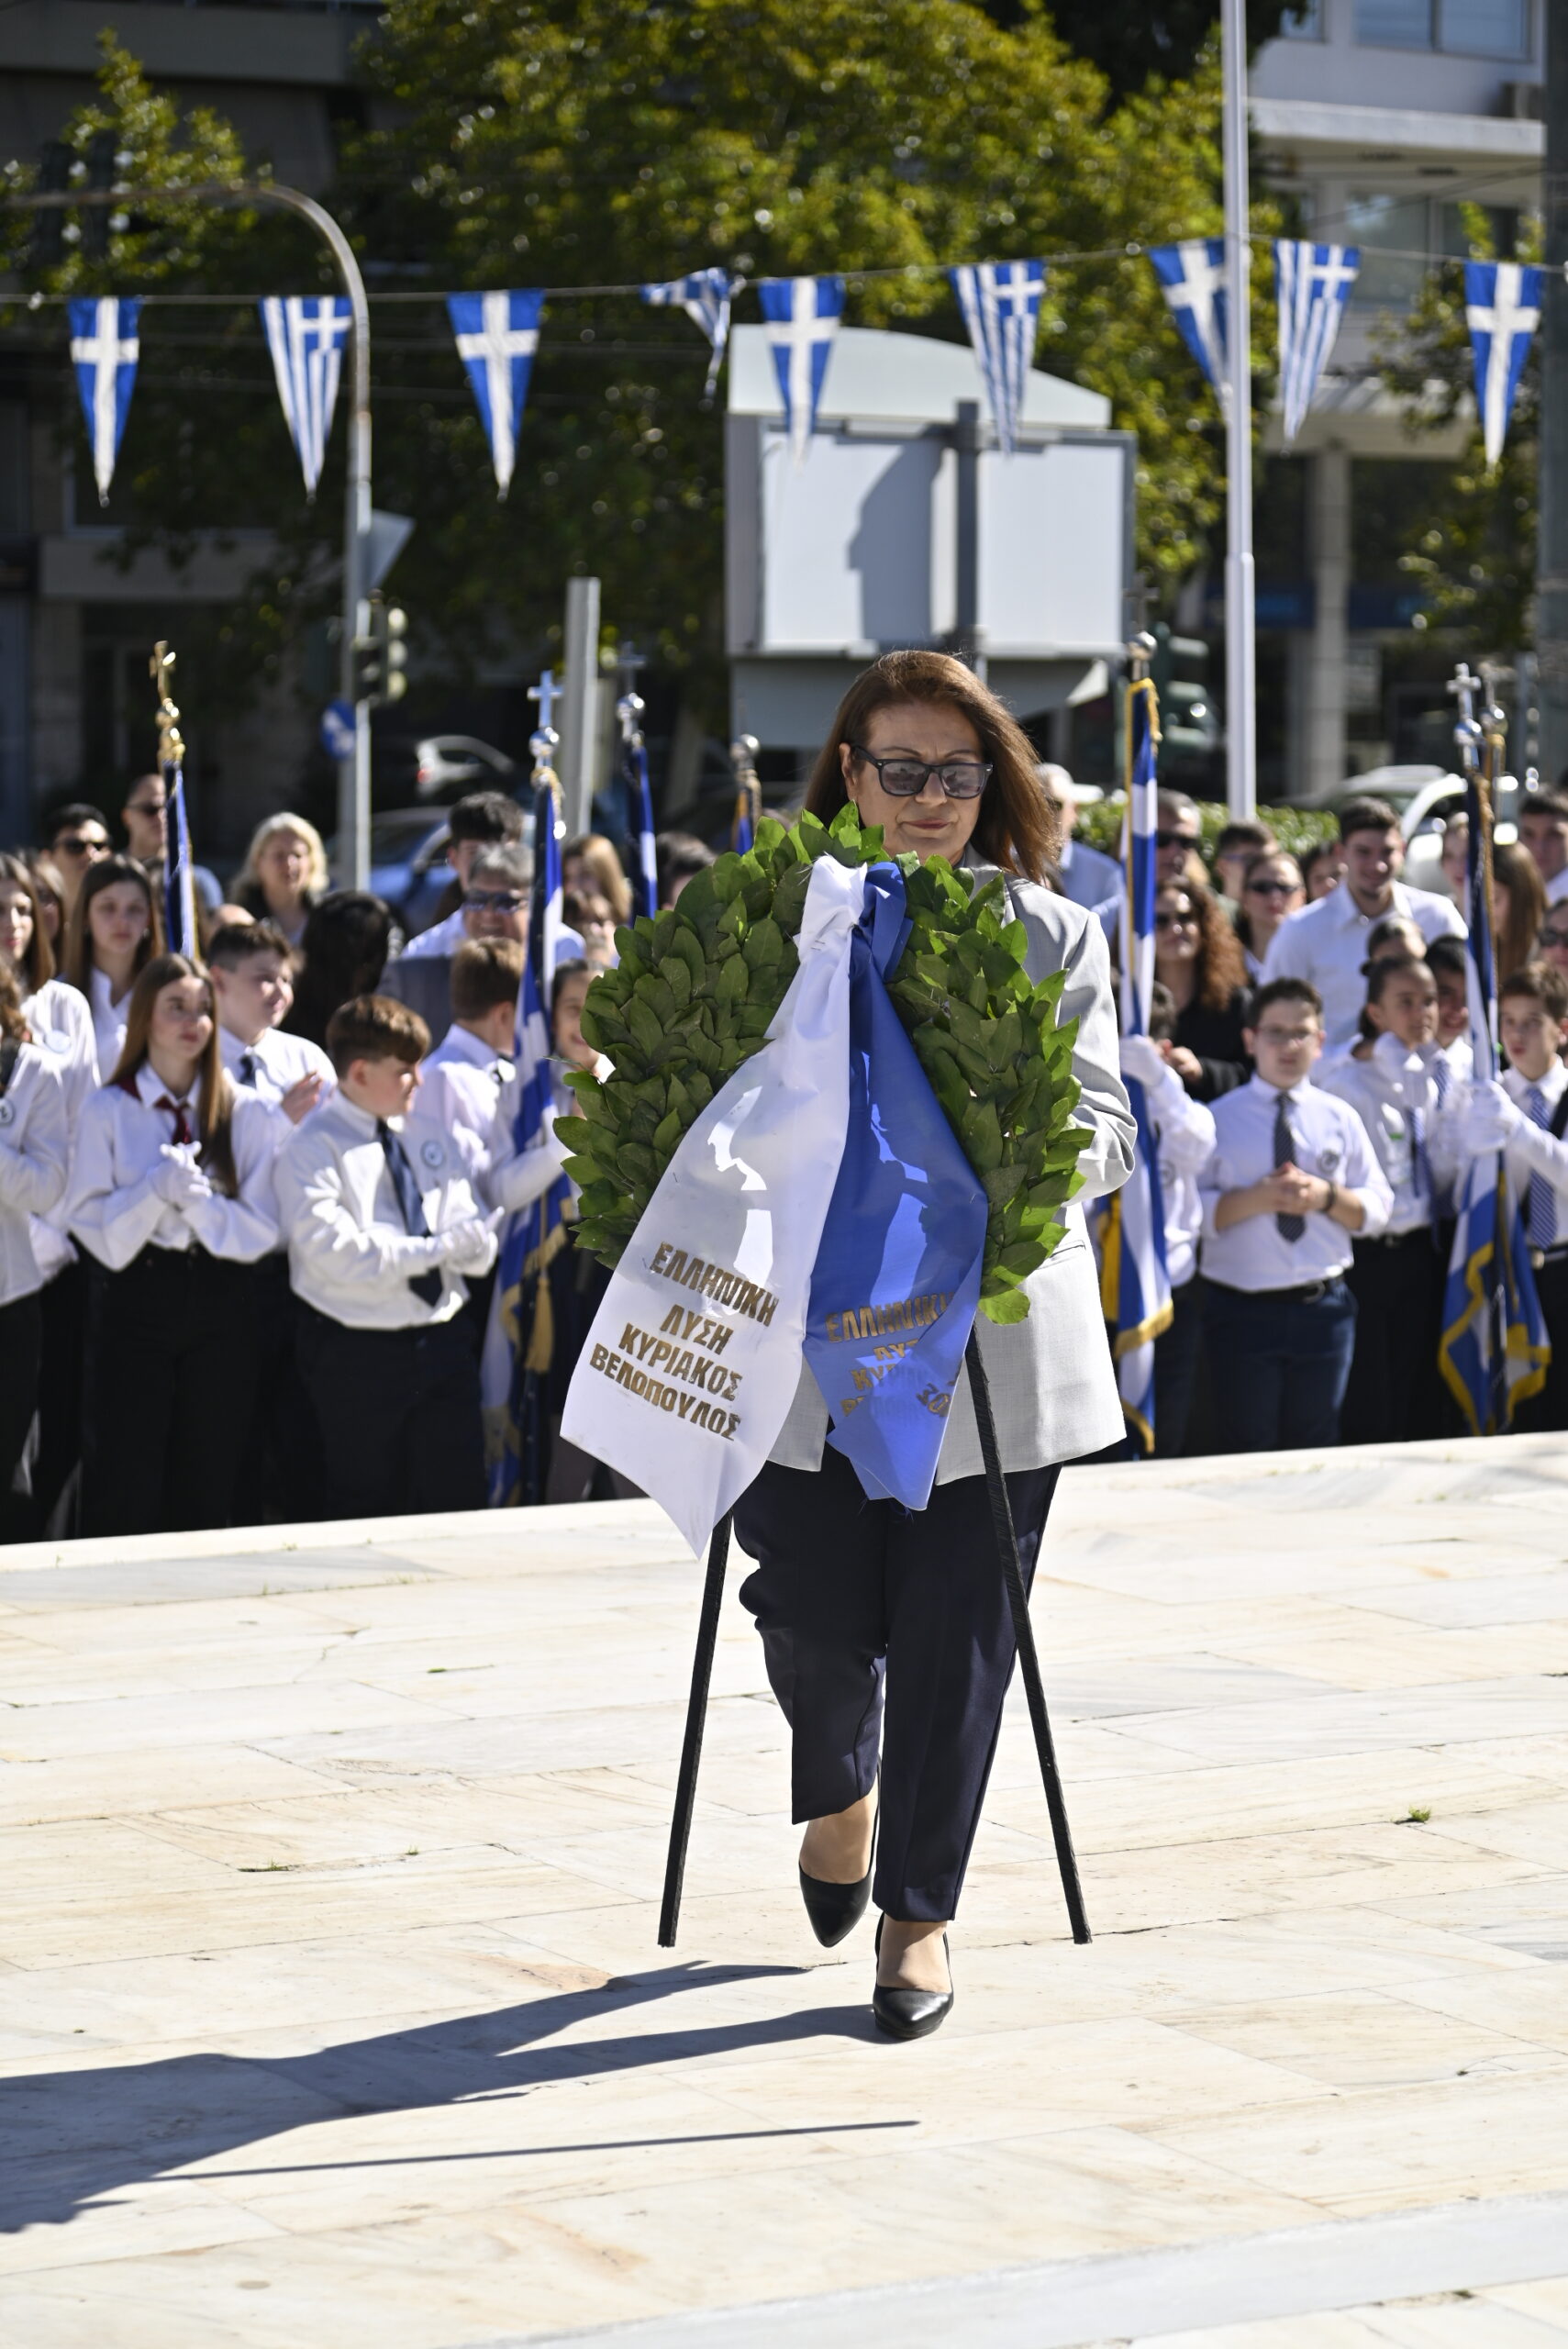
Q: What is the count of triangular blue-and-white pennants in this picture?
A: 9